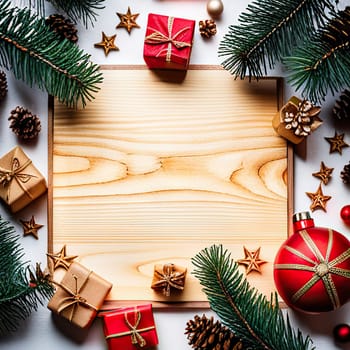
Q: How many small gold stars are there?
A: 8